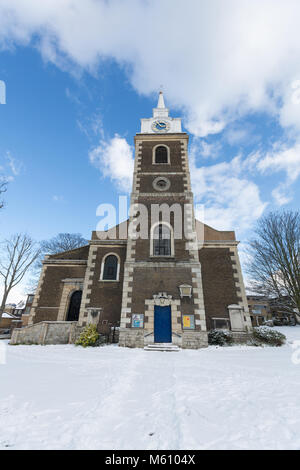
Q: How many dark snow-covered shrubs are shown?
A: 2